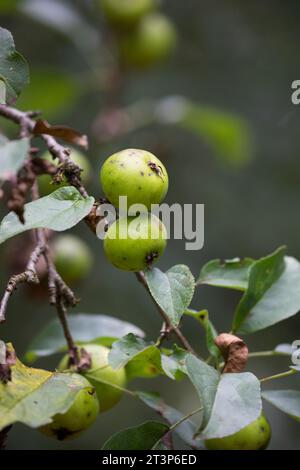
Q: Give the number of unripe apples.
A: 9